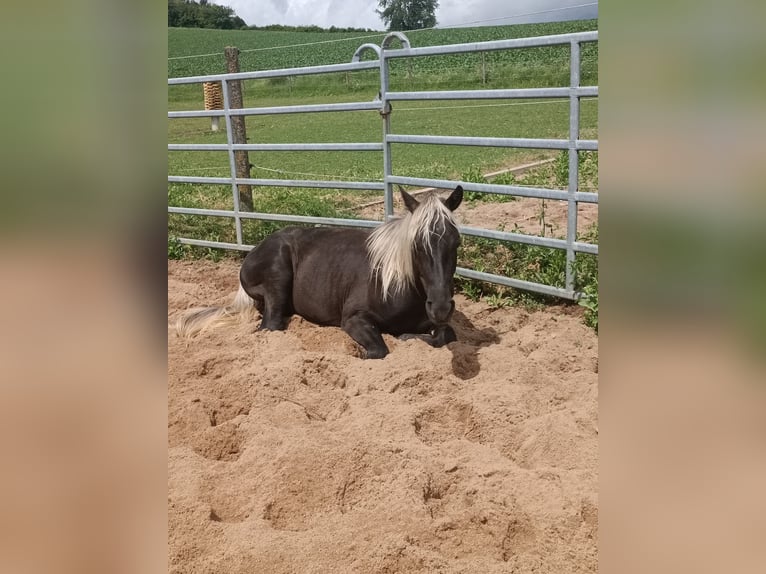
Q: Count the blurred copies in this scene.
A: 2